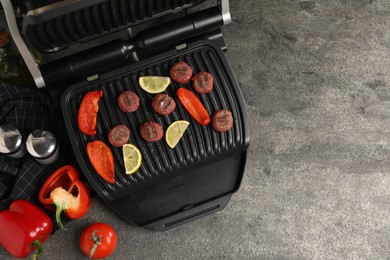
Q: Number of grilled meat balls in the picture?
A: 7